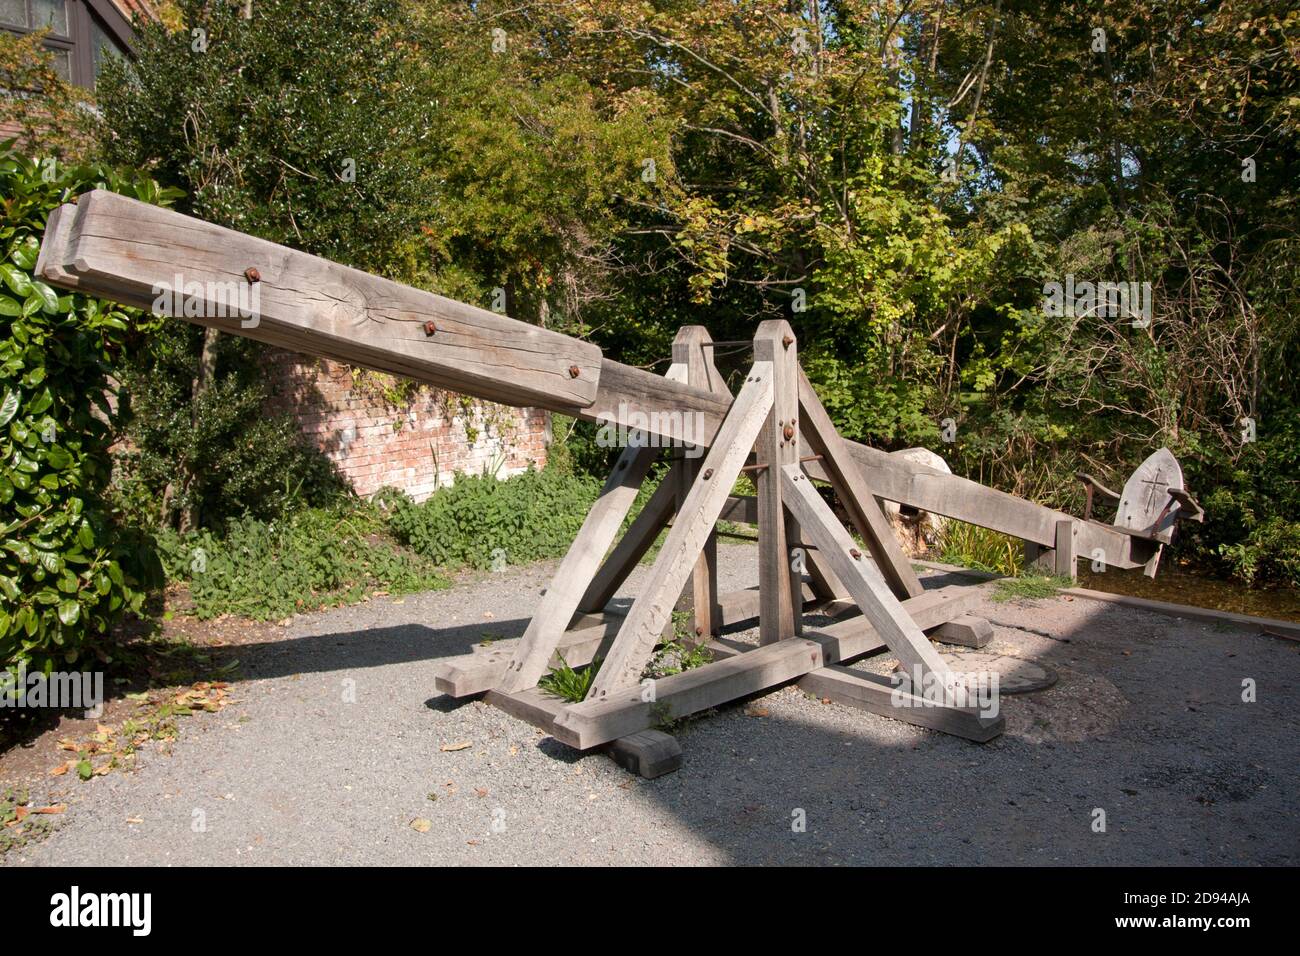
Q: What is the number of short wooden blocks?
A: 2